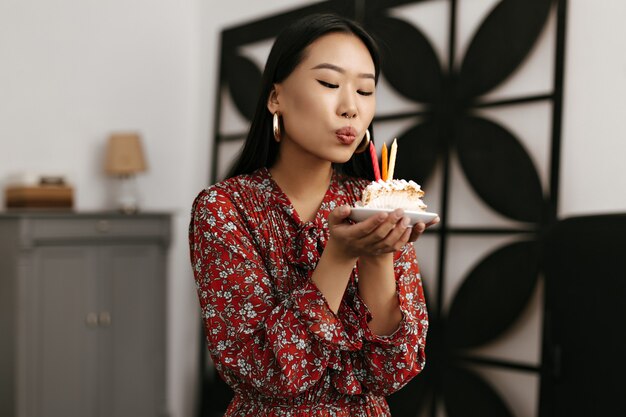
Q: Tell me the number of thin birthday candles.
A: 3